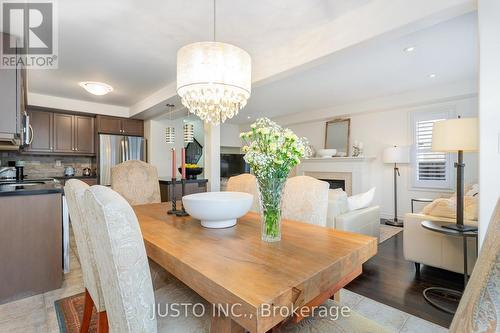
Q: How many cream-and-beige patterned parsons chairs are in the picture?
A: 5